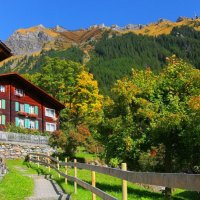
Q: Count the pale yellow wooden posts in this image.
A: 8